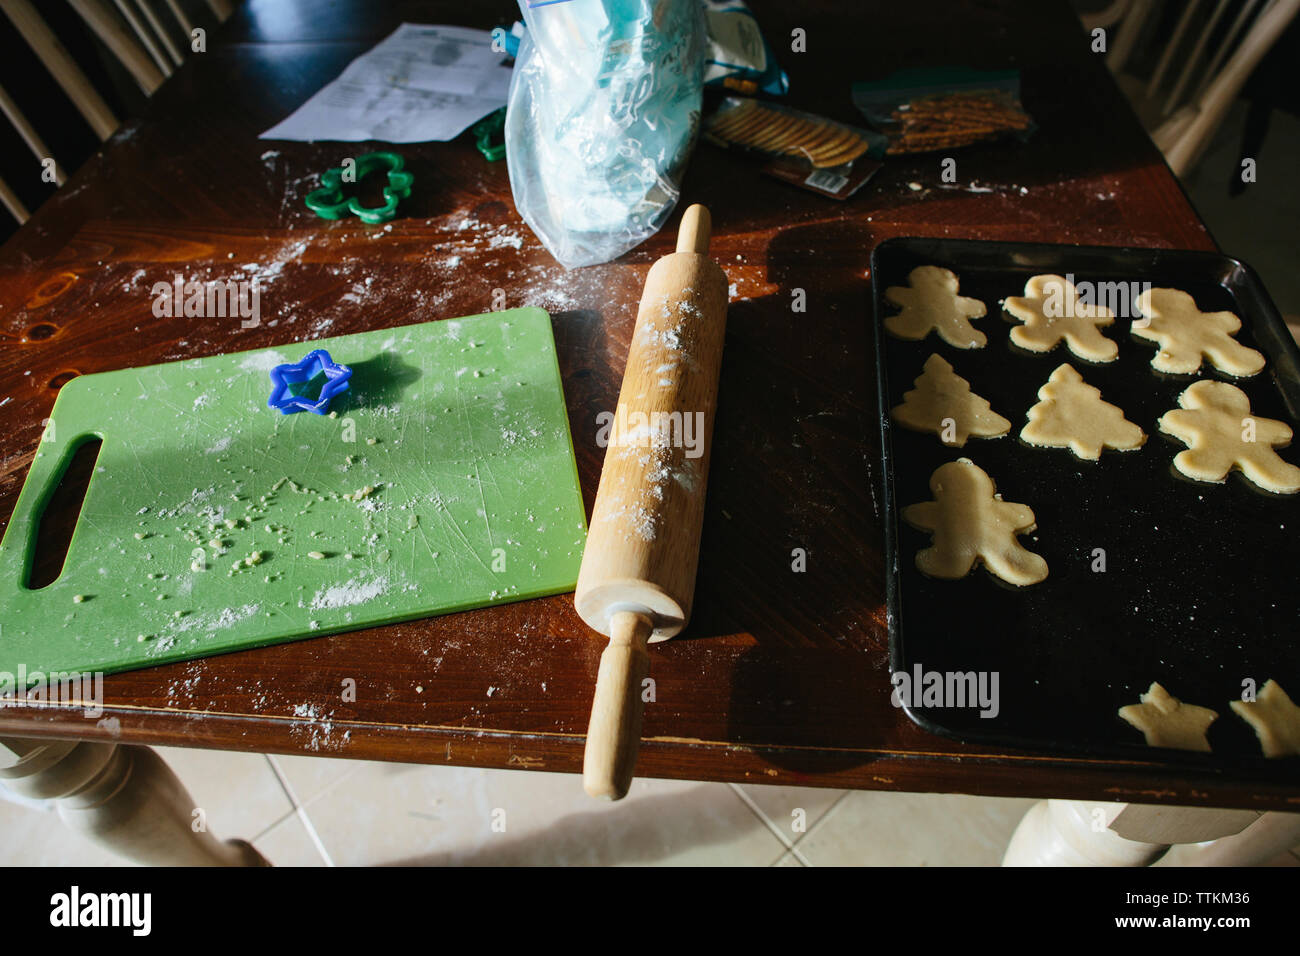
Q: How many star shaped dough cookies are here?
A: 2